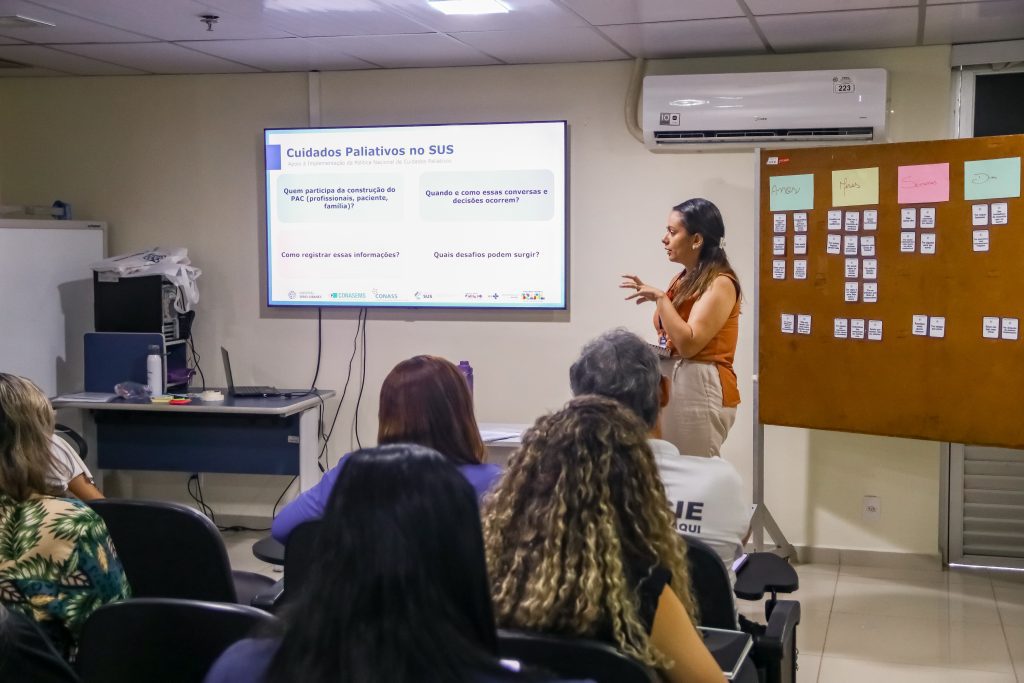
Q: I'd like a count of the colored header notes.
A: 4